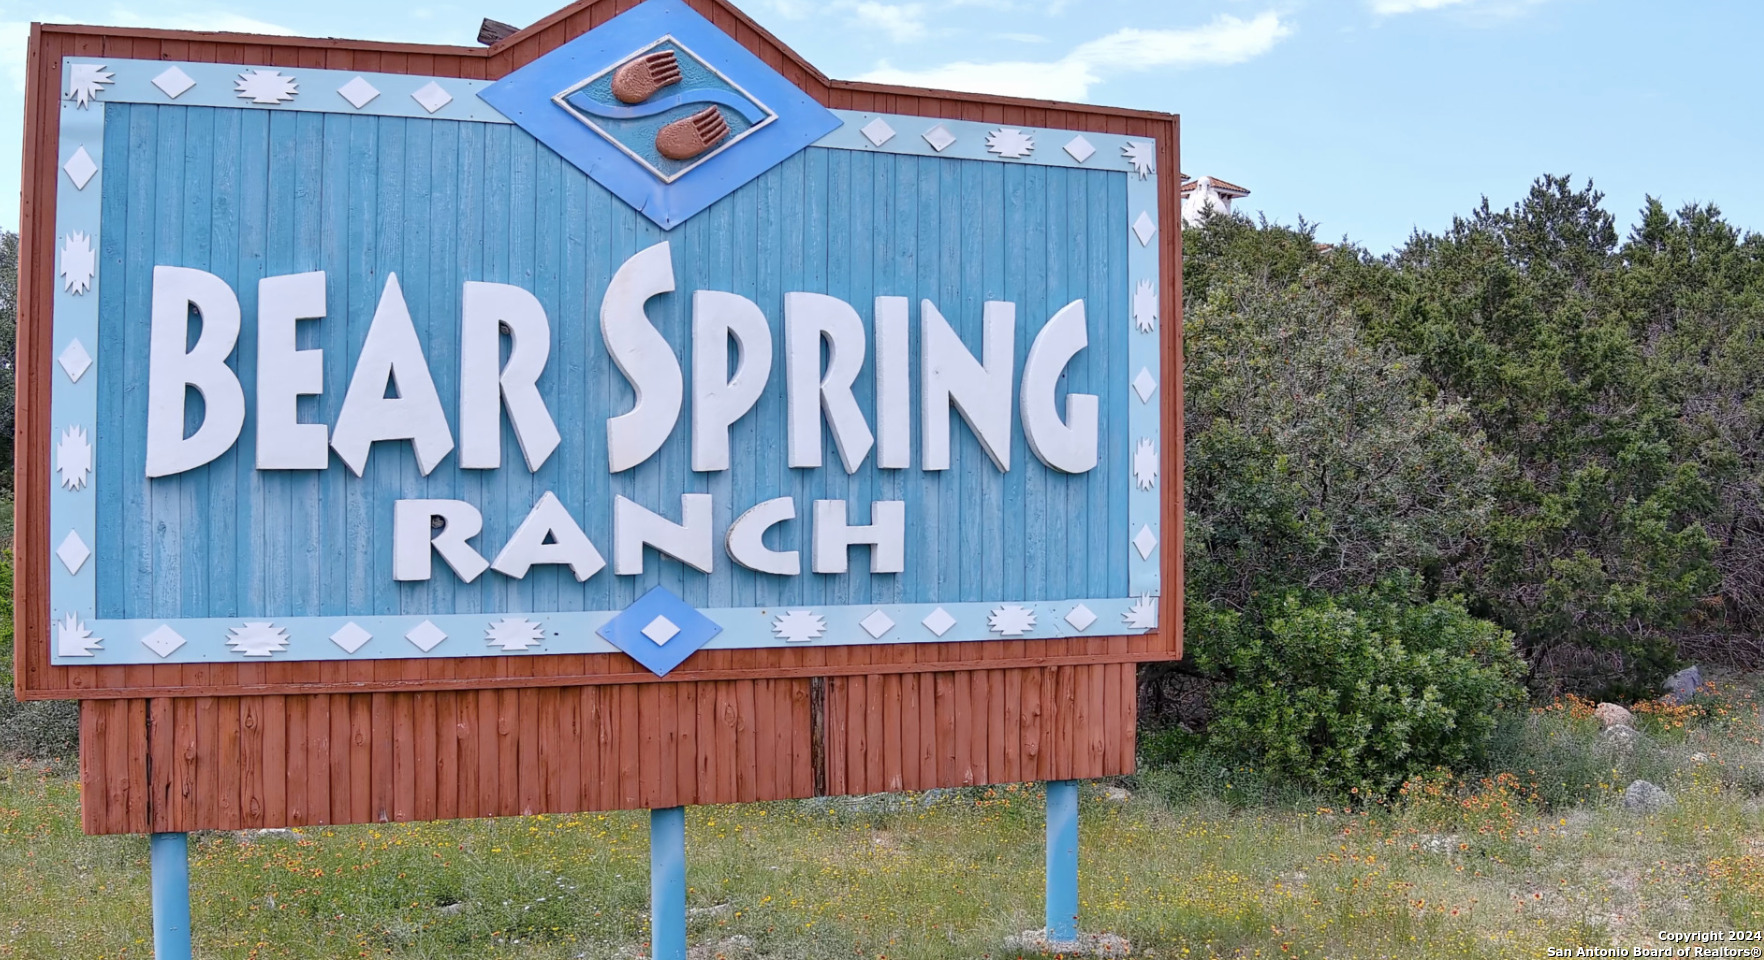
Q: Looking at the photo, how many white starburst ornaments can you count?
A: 14